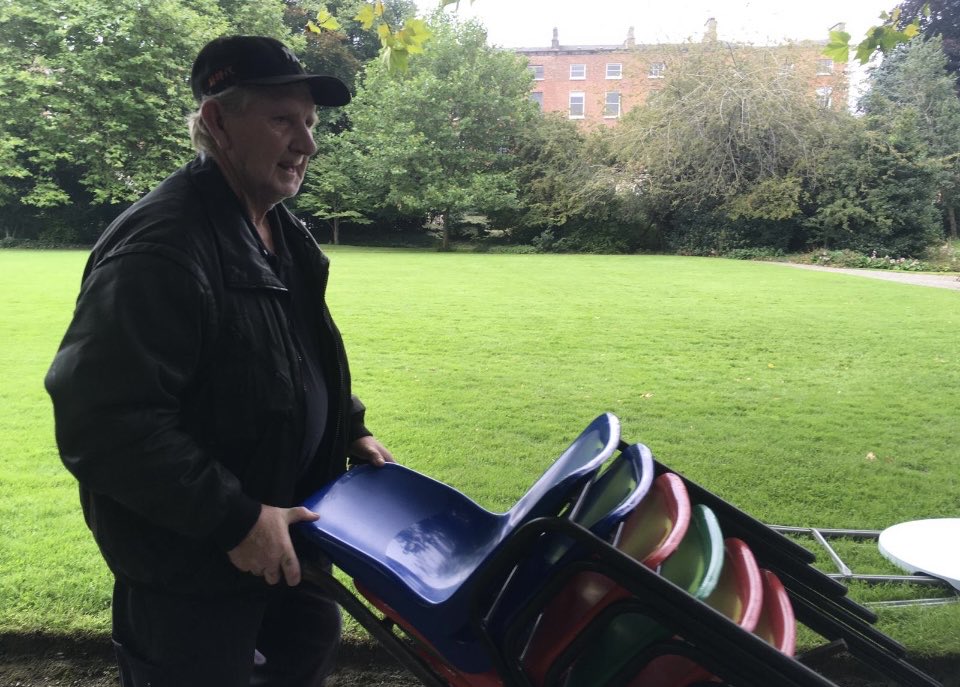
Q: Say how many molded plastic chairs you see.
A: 6